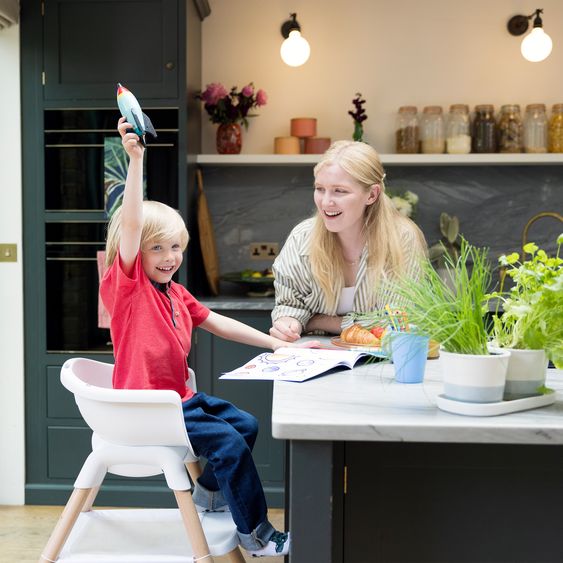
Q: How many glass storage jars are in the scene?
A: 7